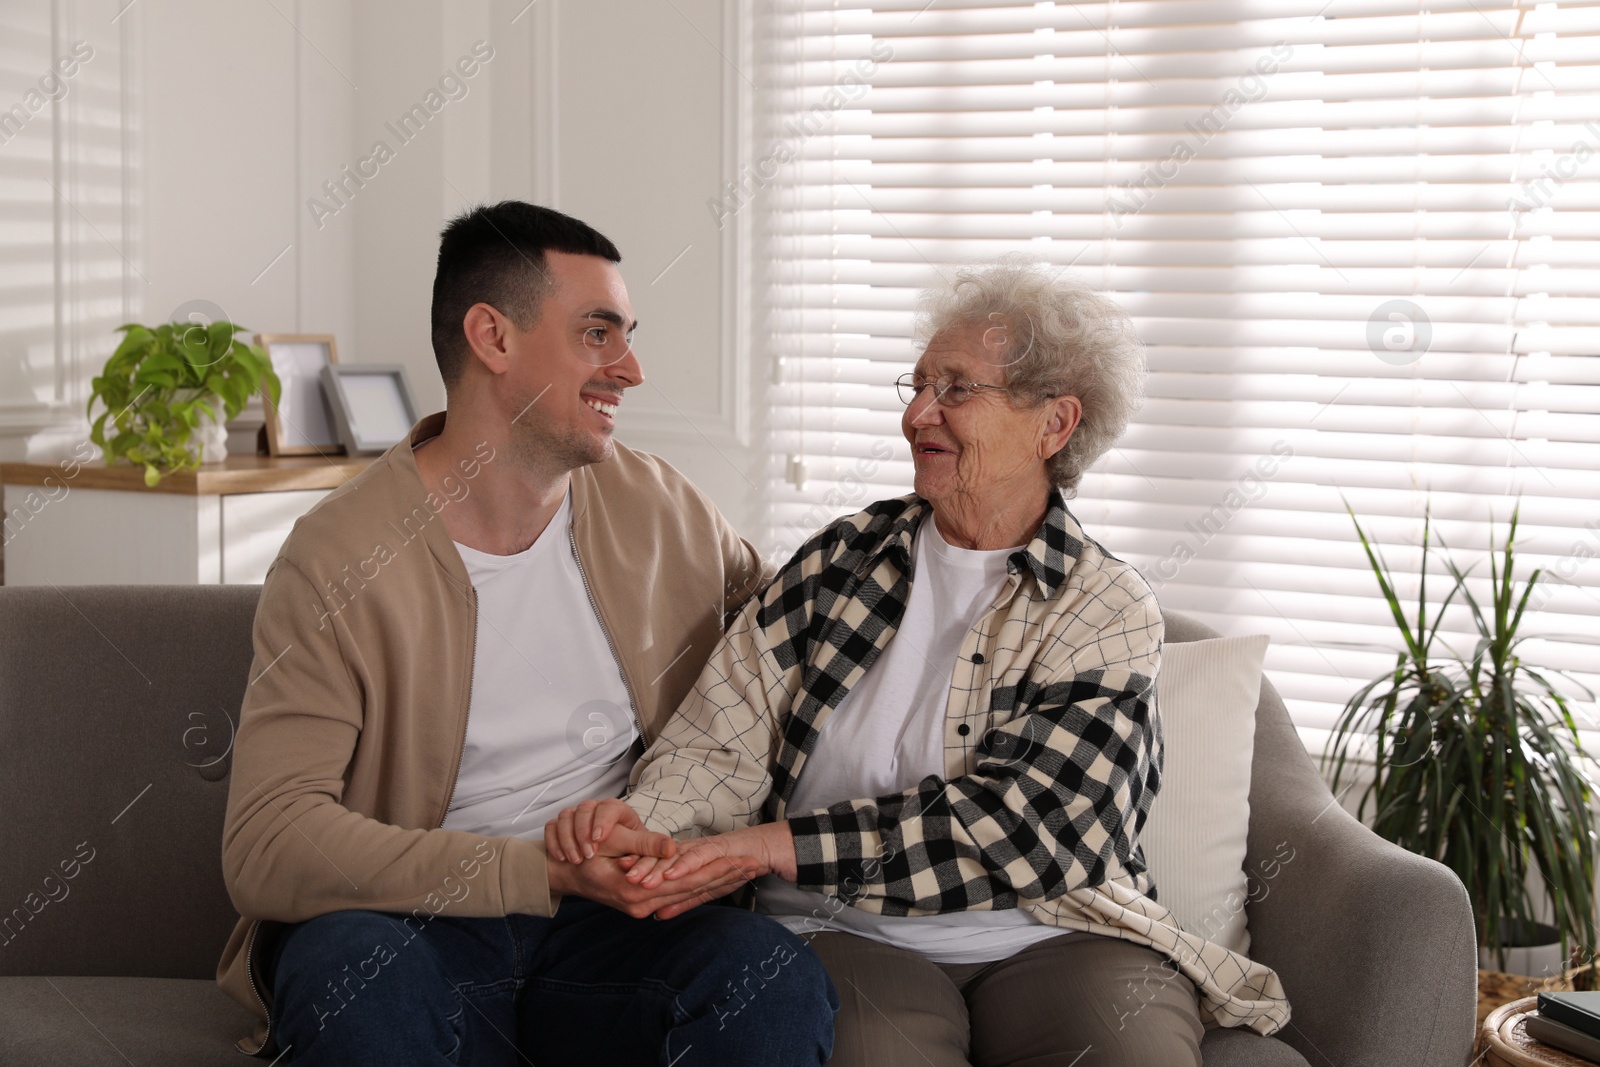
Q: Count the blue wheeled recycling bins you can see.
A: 0